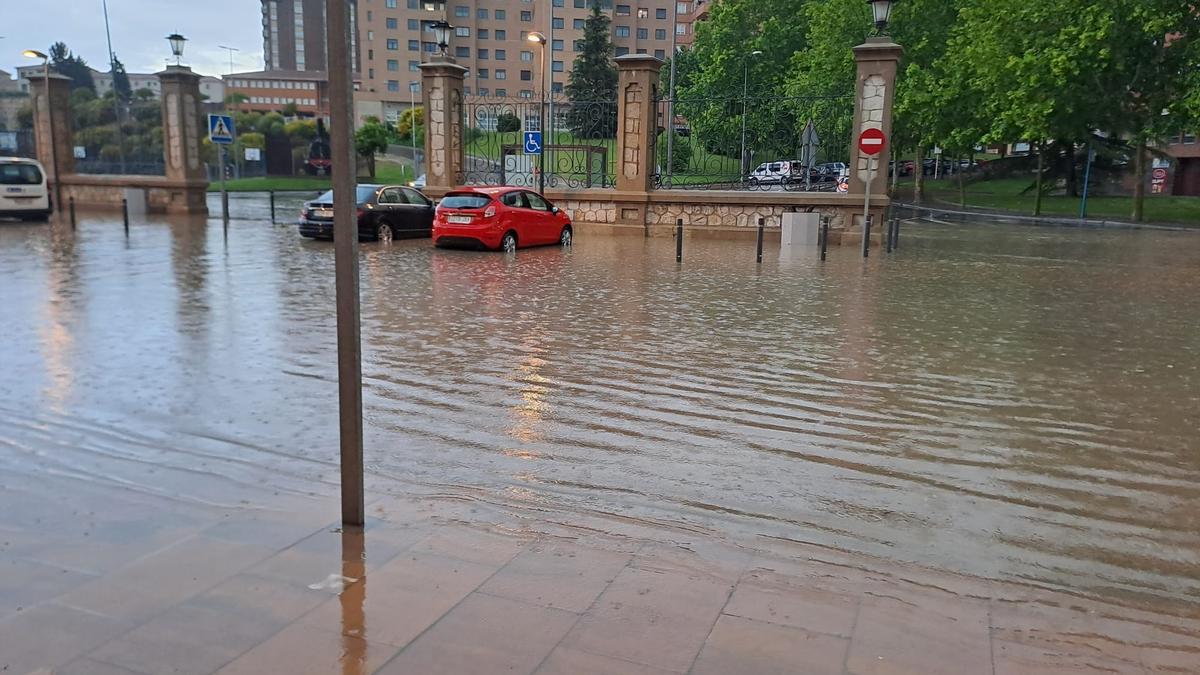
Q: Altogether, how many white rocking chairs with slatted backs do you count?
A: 0